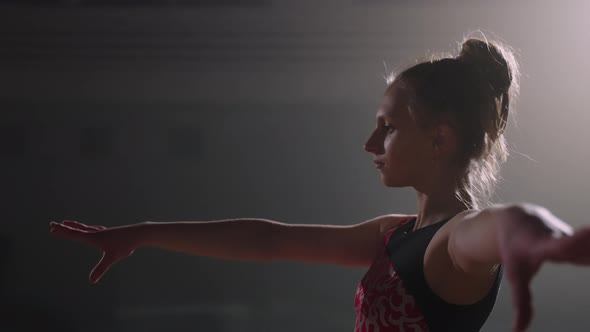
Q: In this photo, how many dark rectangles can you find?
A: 3